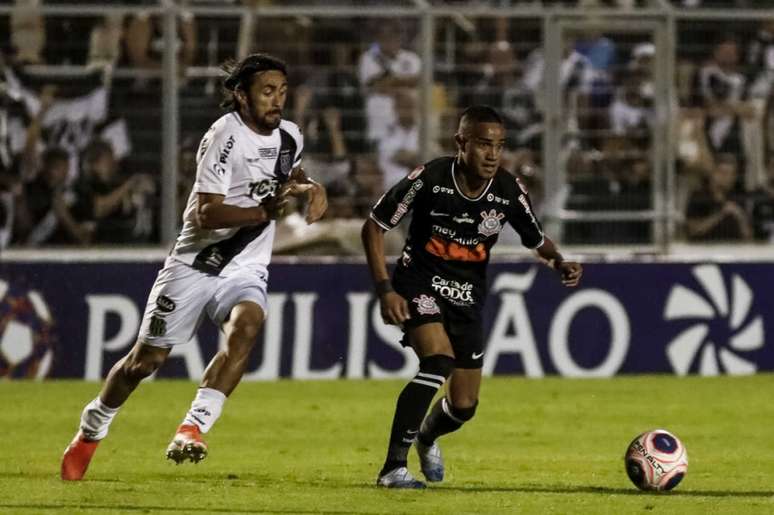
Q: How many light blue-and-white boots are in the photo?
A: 2